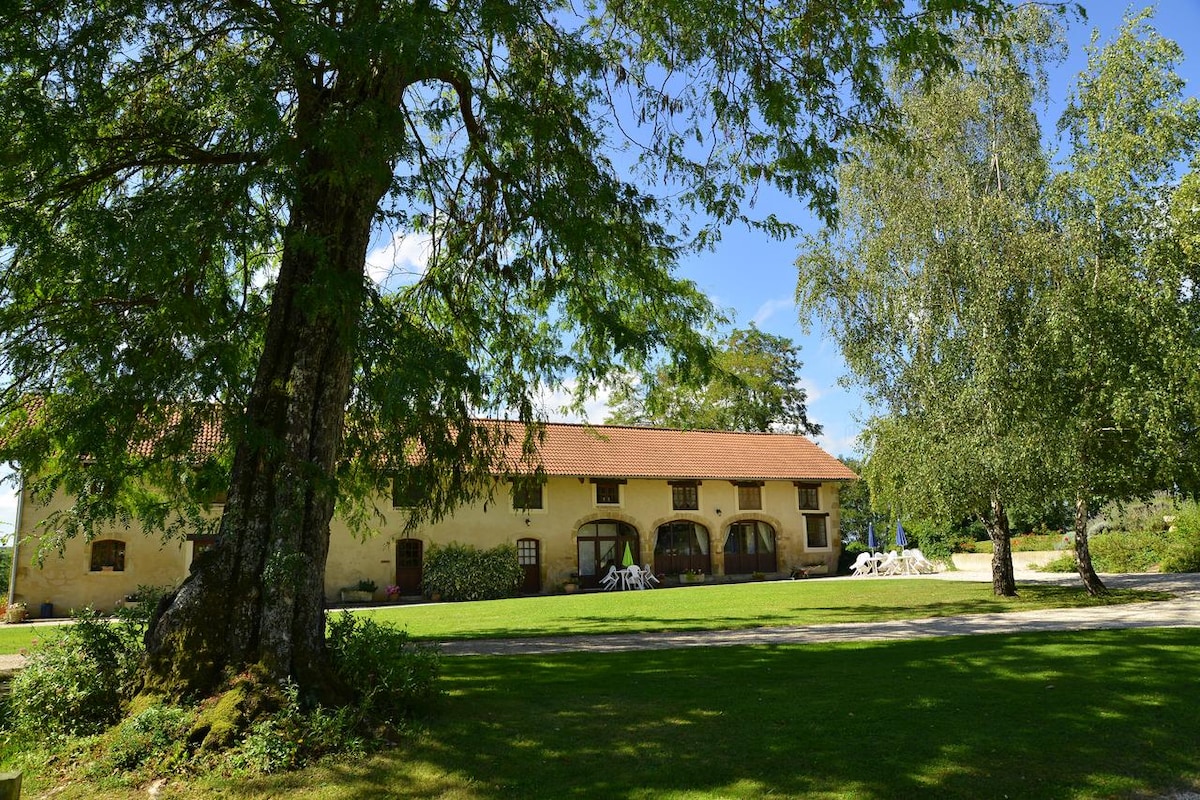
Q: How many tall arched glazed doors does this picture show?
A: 3